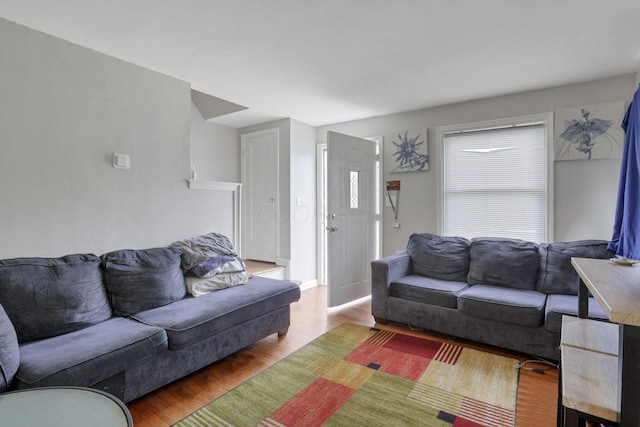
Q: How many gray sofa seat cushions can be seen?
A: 5